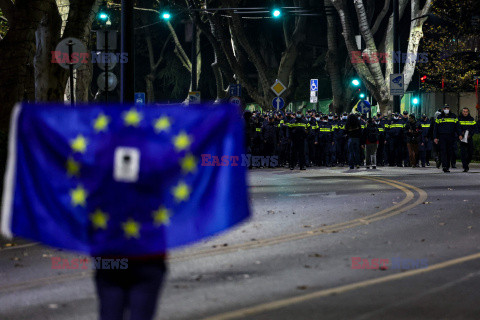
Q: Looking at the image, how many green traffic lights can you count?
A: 6